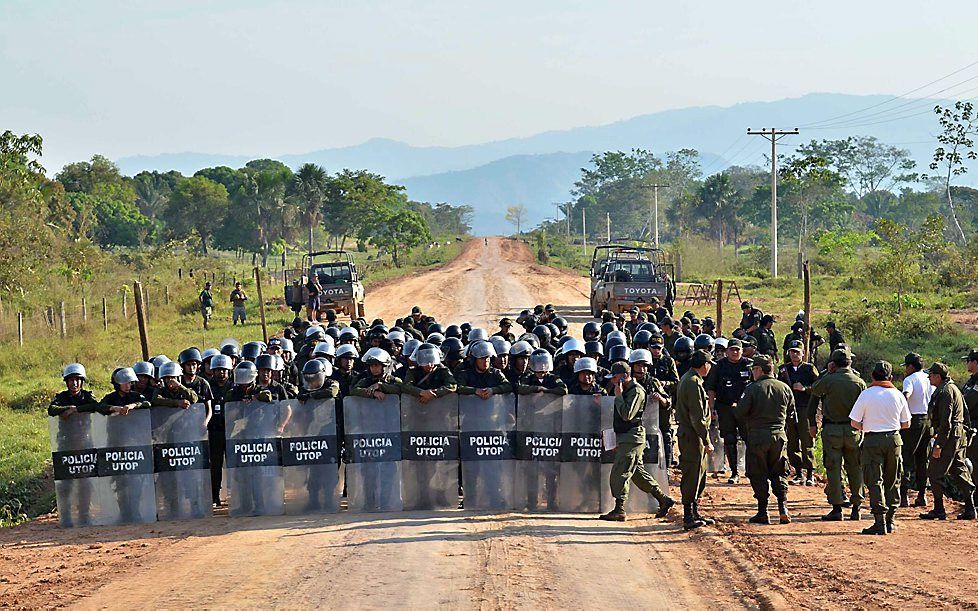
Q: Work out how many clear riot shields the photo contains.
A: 11